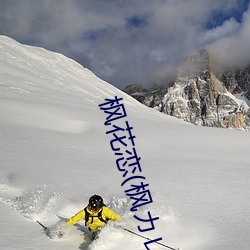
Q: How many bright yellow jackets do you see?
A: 1